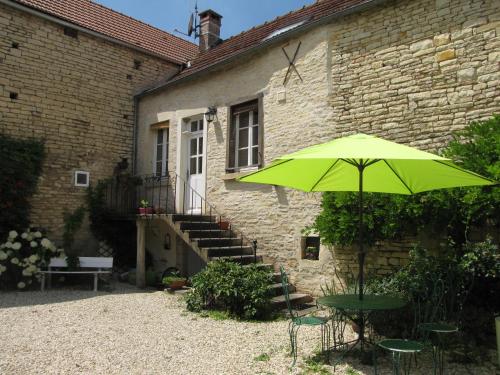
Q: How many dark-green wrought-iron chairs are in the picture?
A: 3